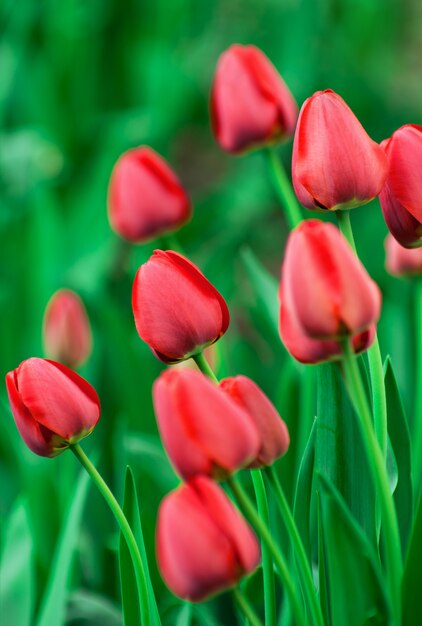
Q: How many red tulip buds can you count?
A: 13